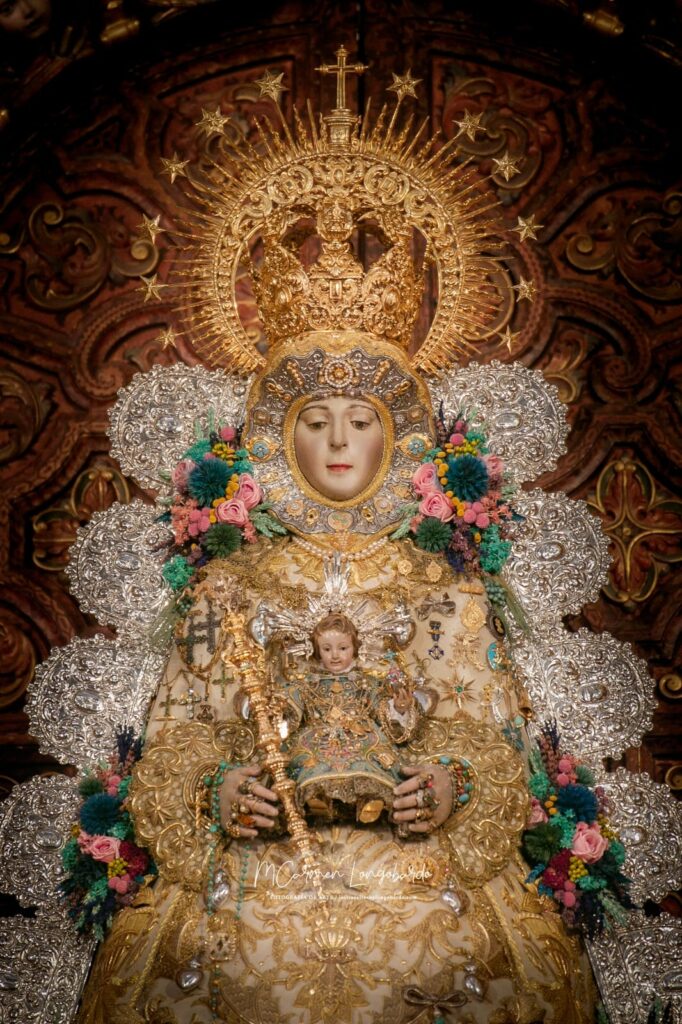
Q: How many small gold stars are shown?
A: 12